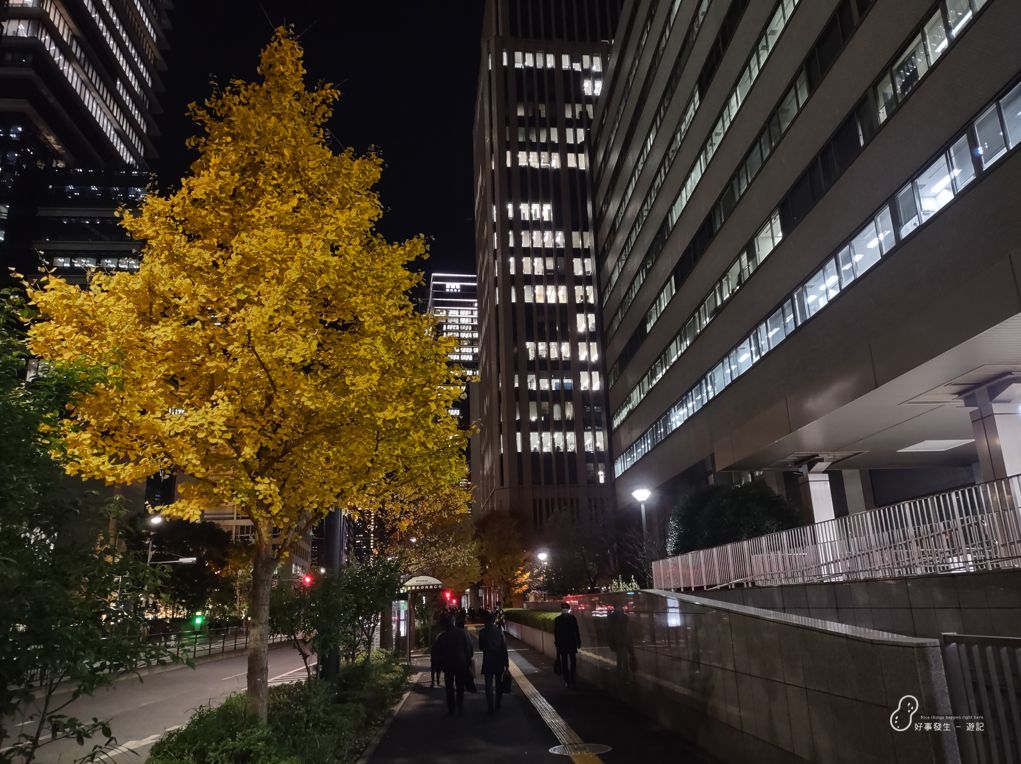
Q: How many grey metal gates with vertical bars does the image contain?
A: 1